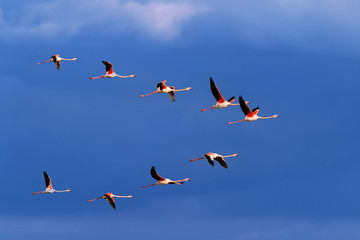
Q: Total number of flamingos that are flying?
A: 9